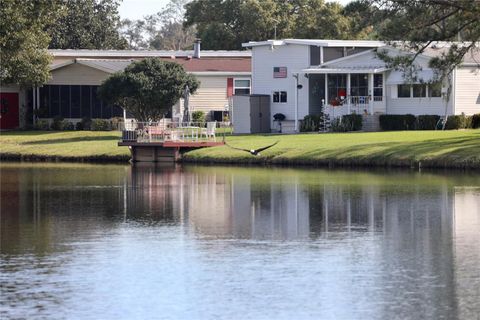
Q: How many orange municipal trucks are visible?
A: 0